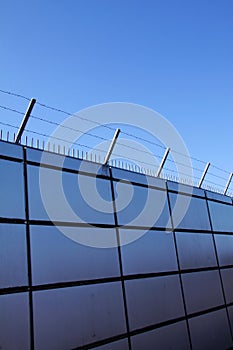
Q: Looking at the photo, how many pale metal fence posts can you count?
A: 5